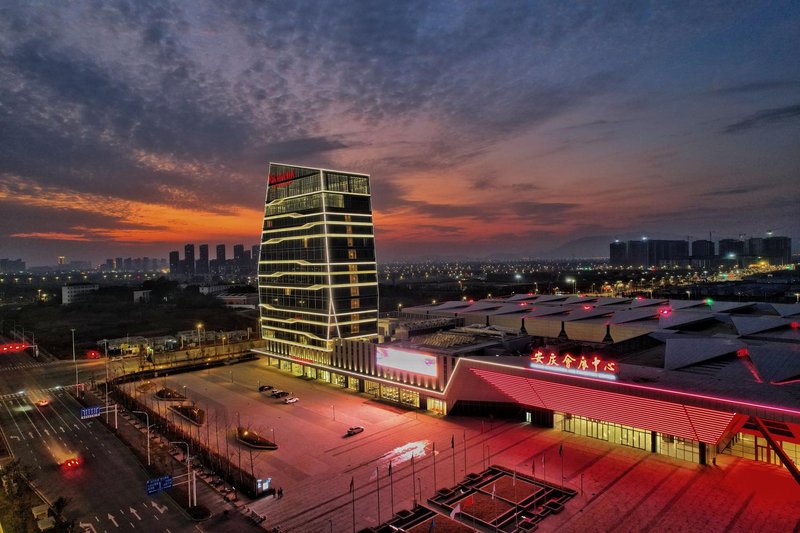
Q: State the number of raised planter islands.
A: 4